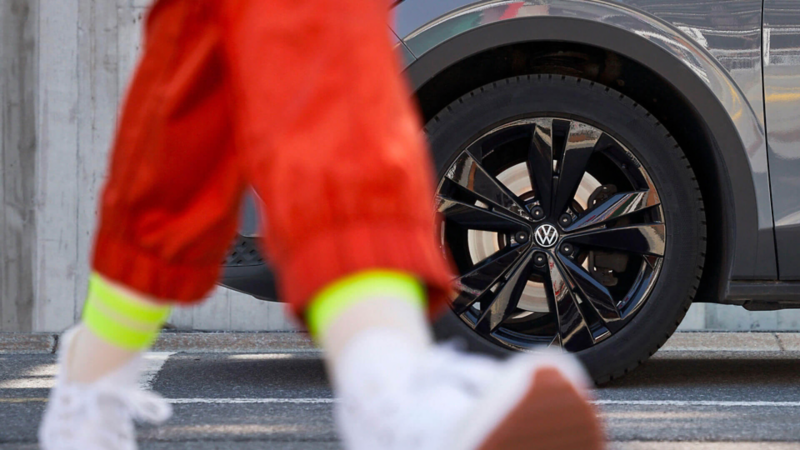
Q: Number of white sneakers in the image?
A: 2